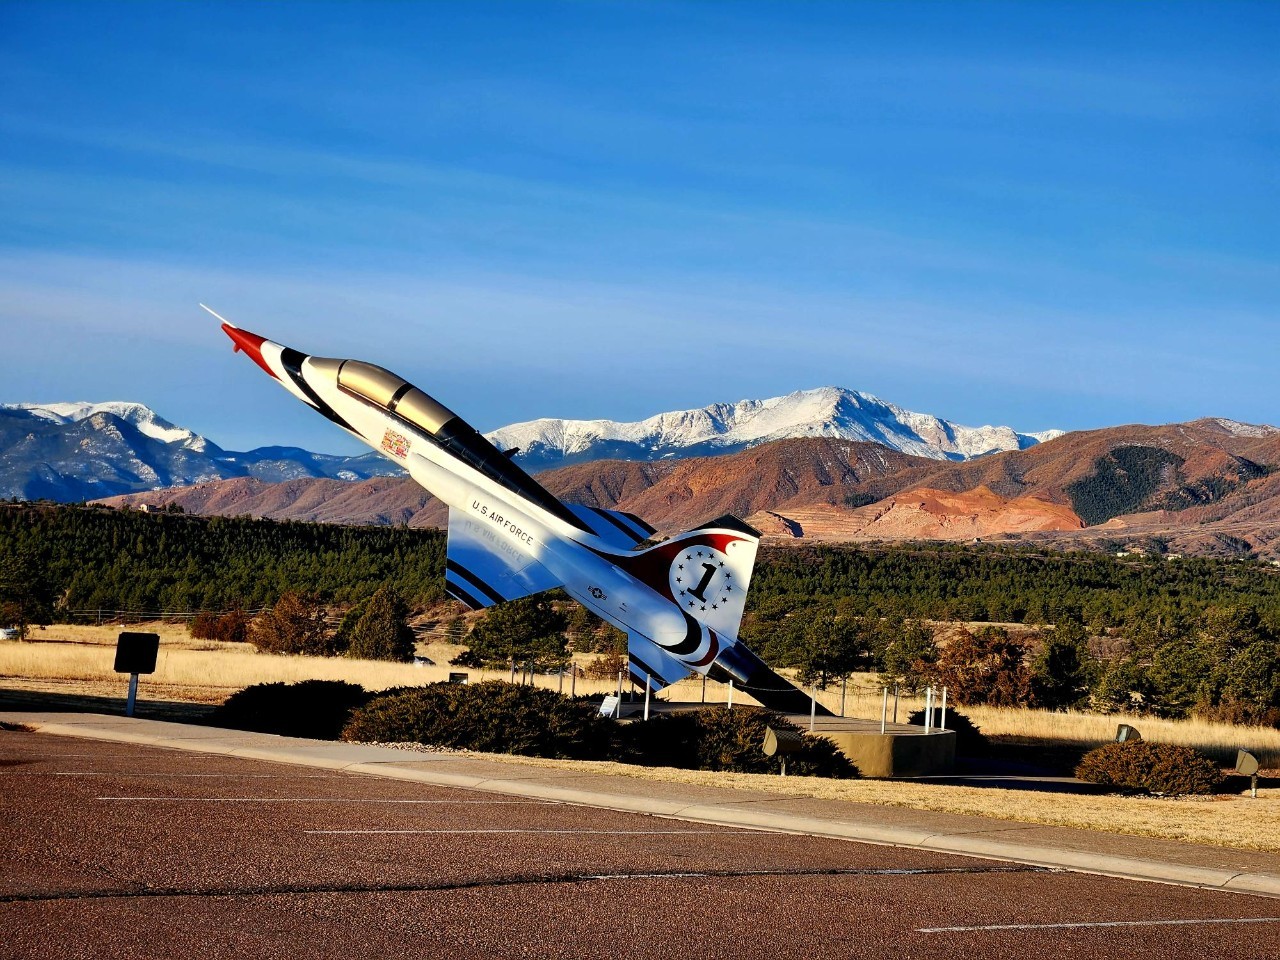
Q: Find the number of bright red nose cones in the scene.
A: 1